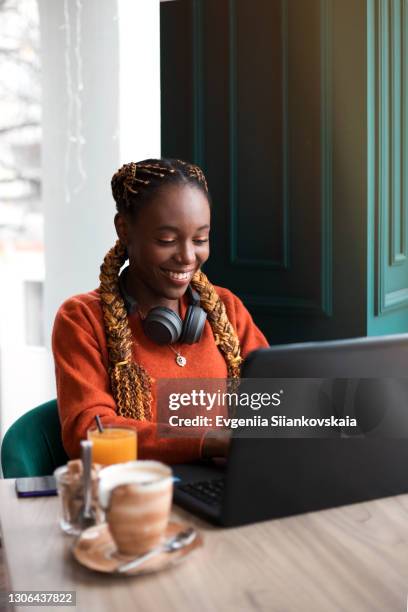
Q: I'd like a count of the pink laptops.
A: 0